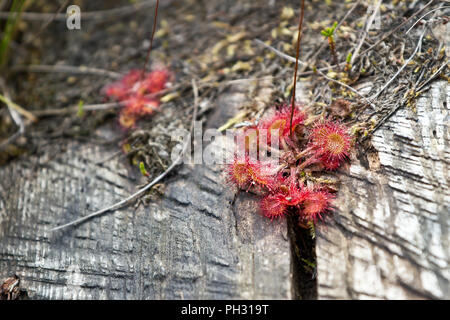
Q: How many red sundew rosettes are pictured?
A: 2